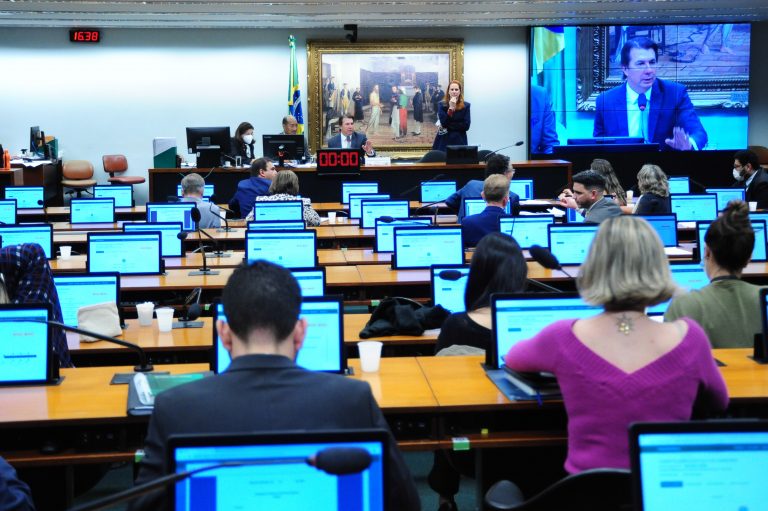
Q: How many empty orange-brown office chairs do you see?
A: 2